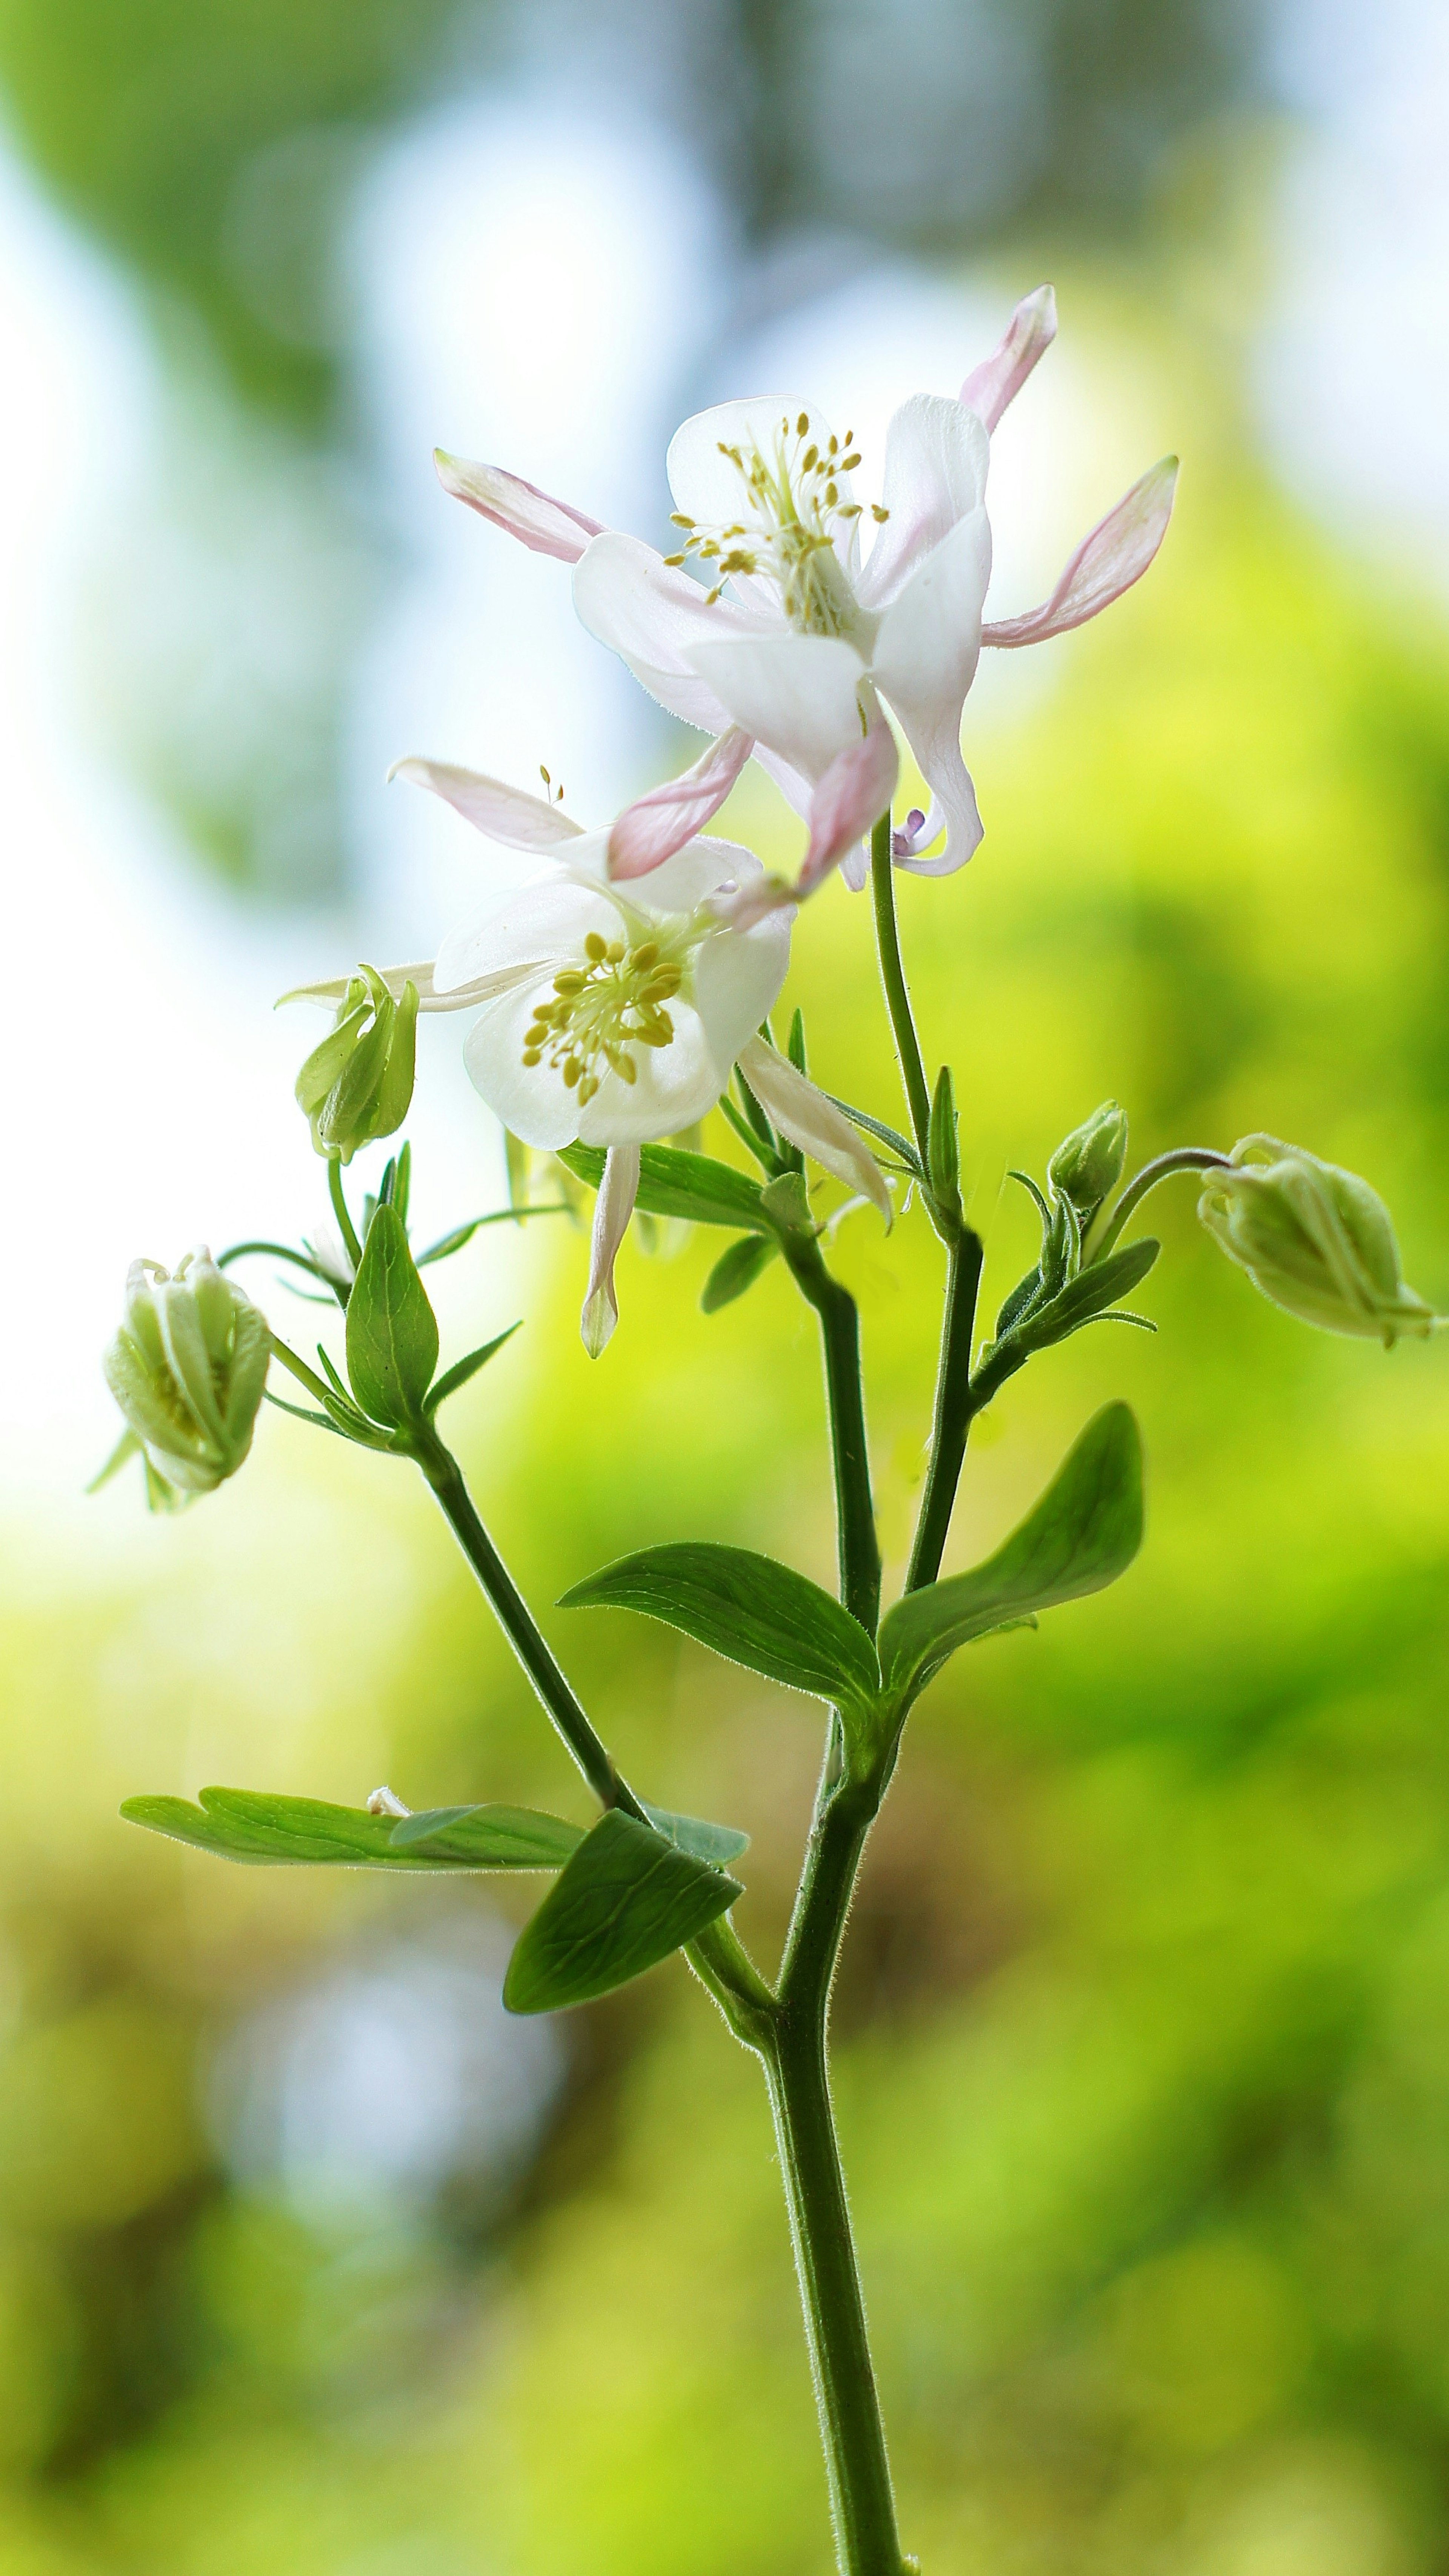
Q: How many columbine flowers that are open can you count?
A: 2